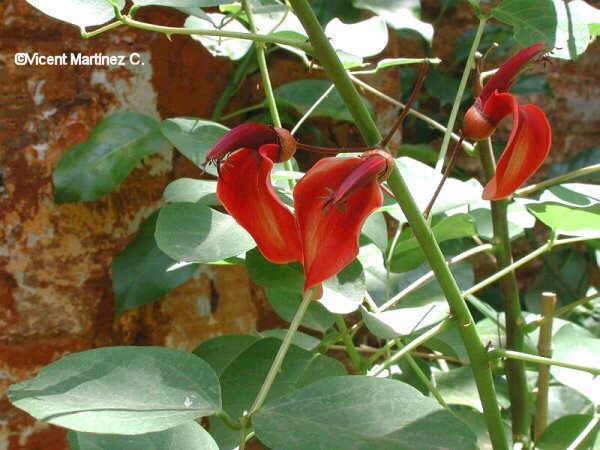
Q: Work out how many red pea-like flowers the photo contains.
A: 3